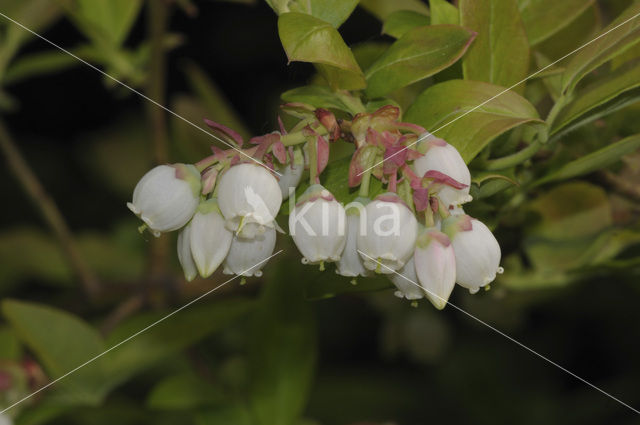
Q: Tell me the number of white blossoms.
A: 13